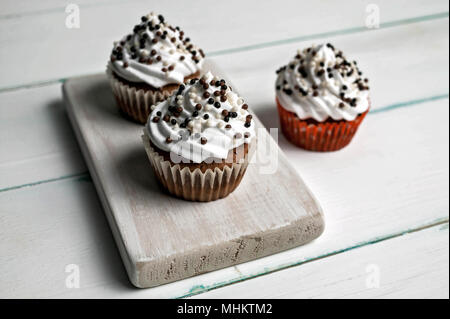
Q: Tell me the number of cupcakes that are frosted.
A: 3